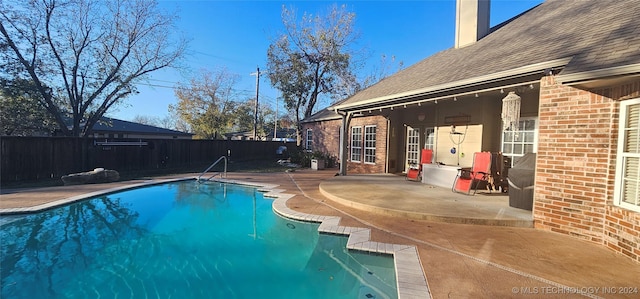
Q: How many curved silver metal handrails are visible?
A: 1